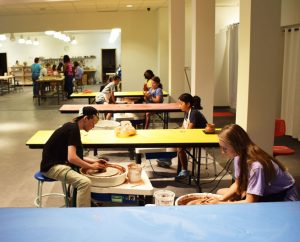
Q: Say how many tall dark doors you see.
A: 2